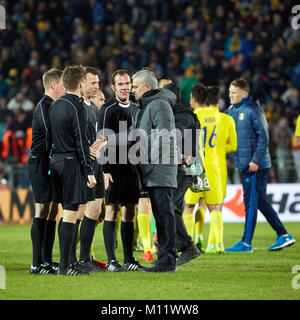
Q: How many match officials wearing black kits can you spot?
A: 4